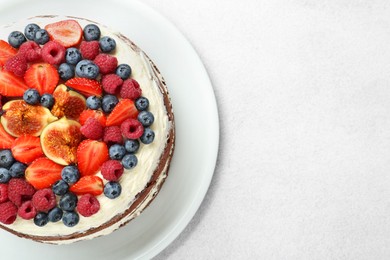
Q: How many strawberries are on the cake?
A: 12